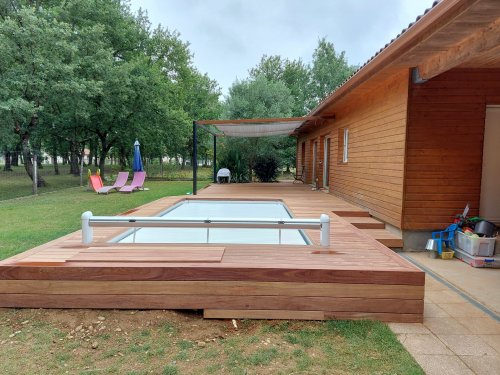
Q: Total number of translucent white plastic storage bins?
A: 2